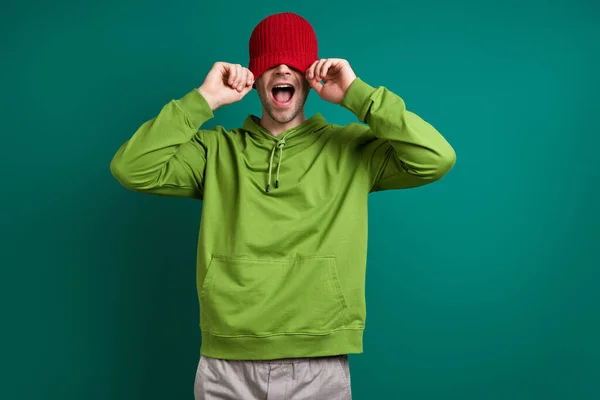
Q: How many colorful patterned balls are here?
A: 0